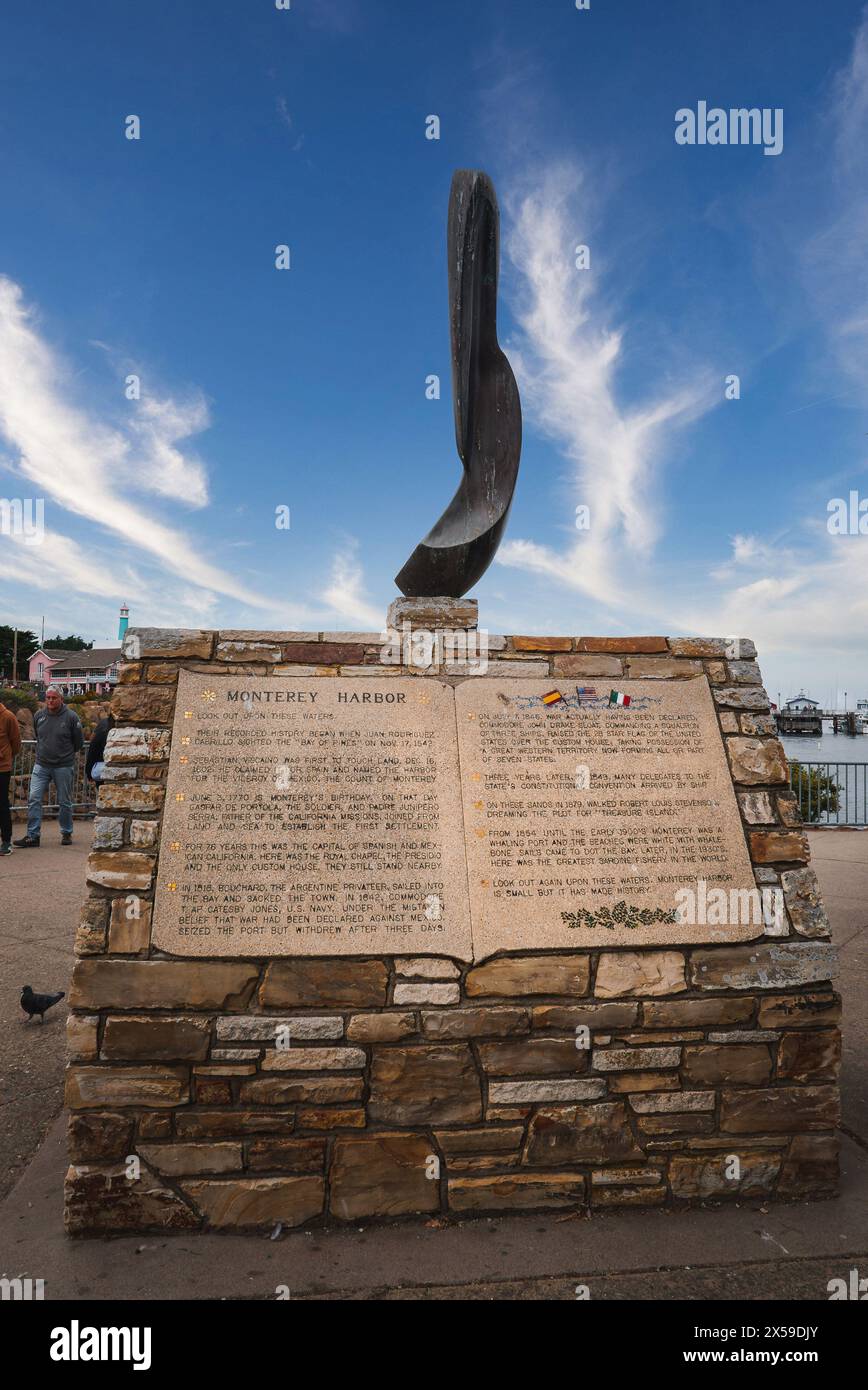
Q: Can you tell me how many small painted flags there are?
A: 3